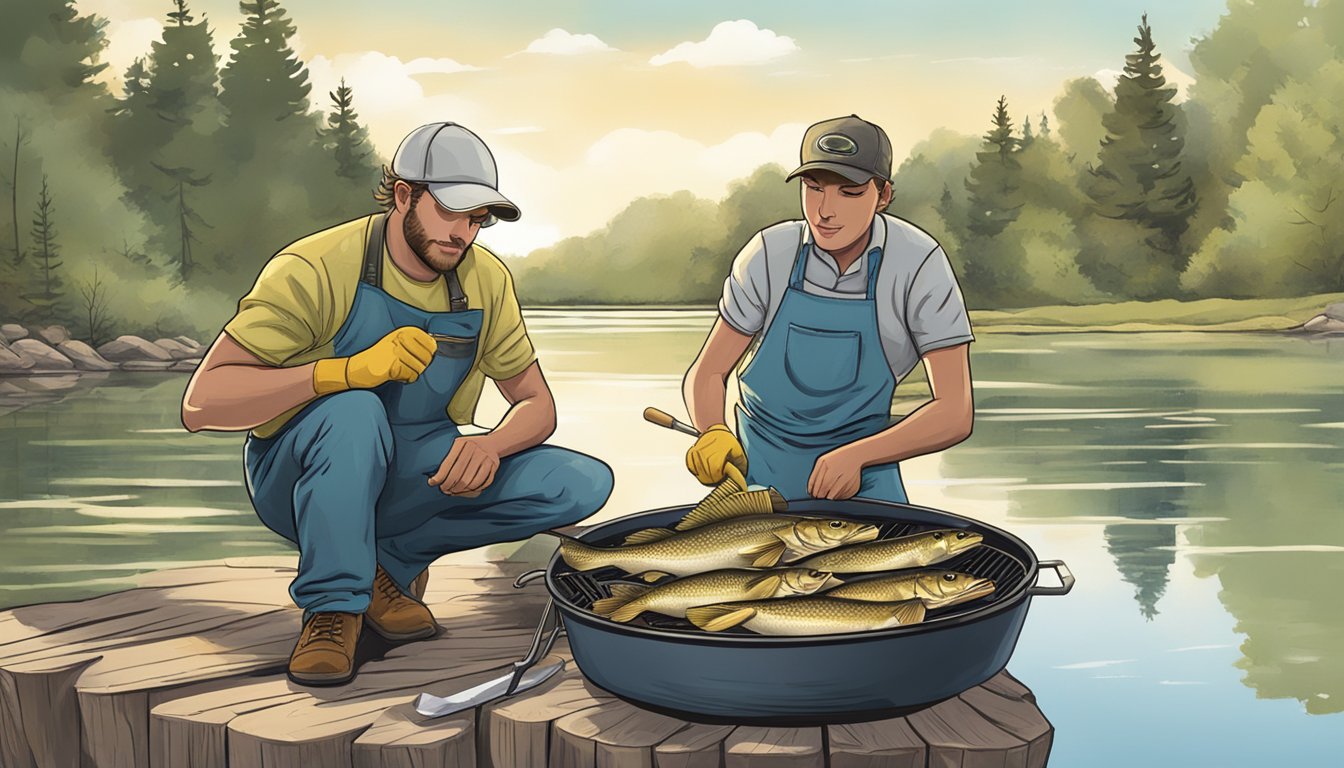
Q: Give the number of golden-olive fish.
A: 5